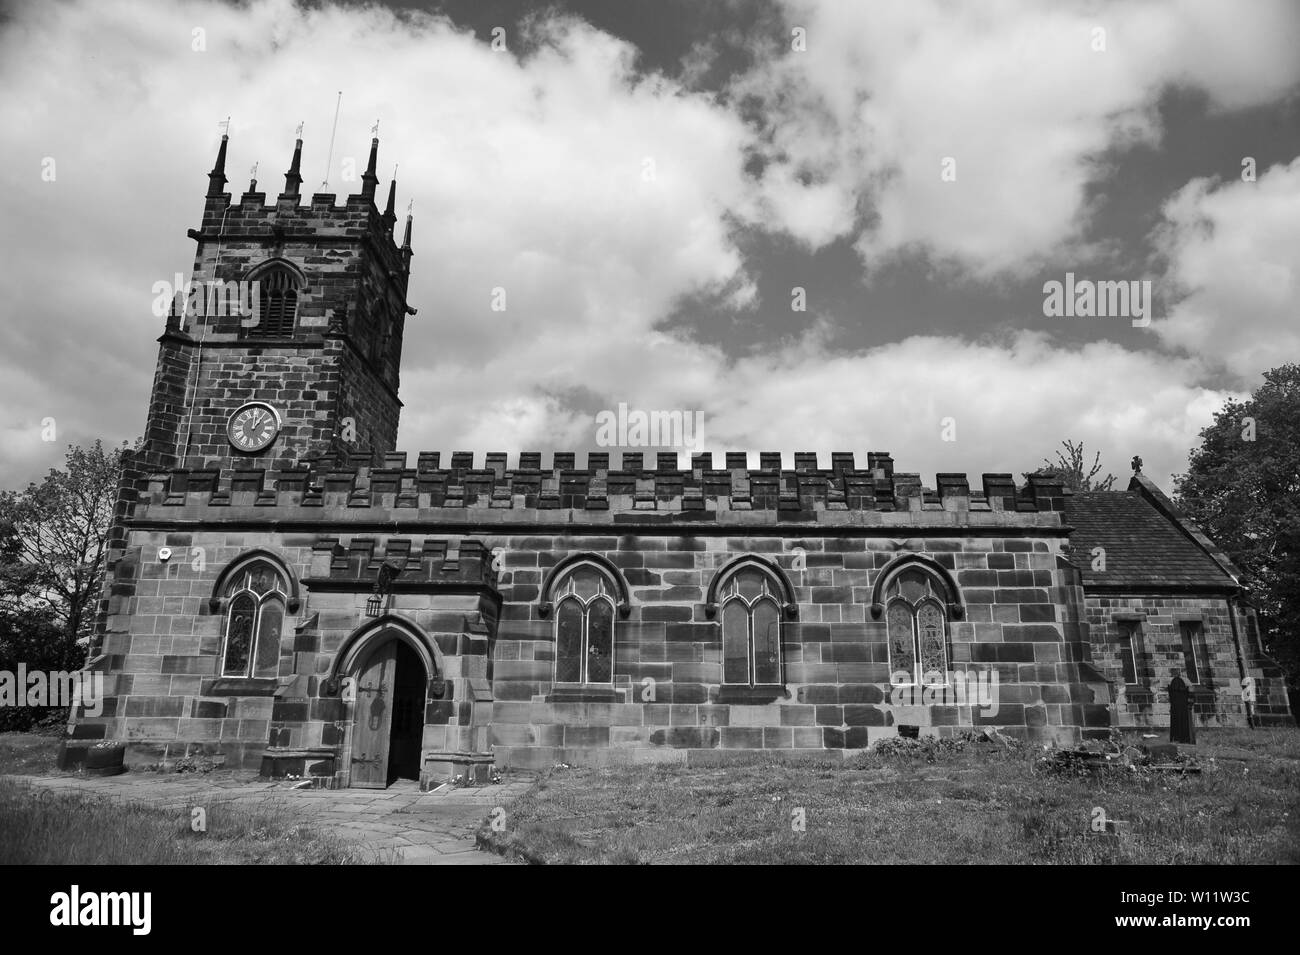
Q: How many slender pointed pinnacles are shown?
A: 6